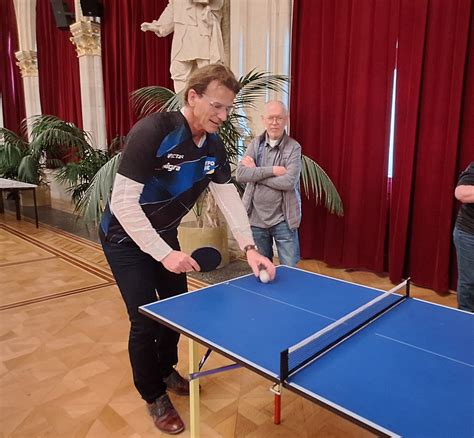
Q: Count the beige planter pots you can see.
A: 1